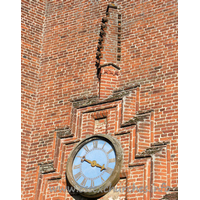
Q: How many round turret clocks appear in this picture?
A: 1